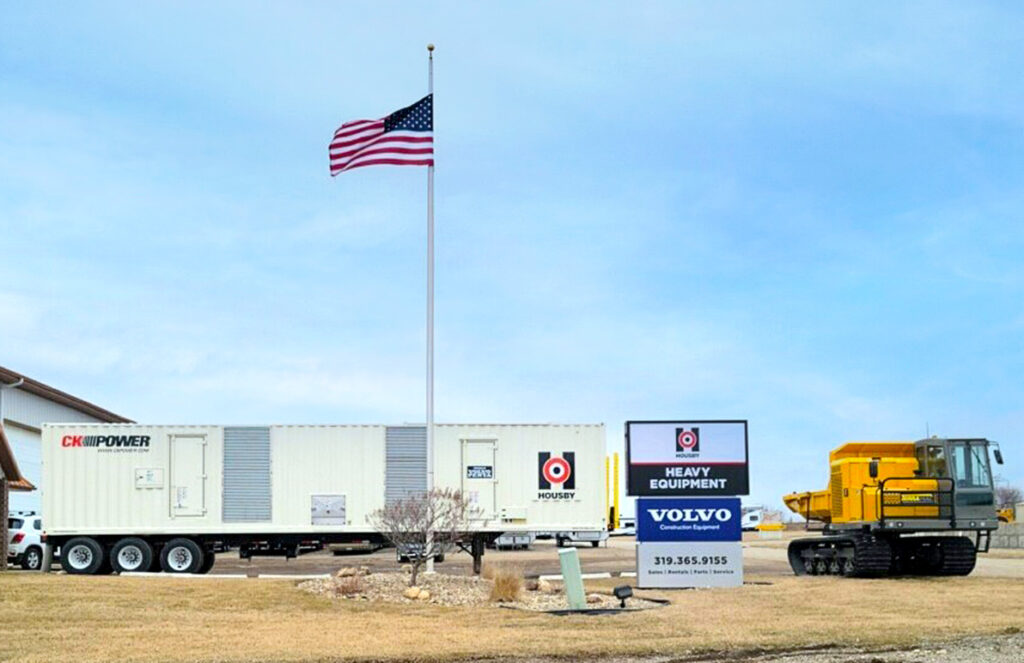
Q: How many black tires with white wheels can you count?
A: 3